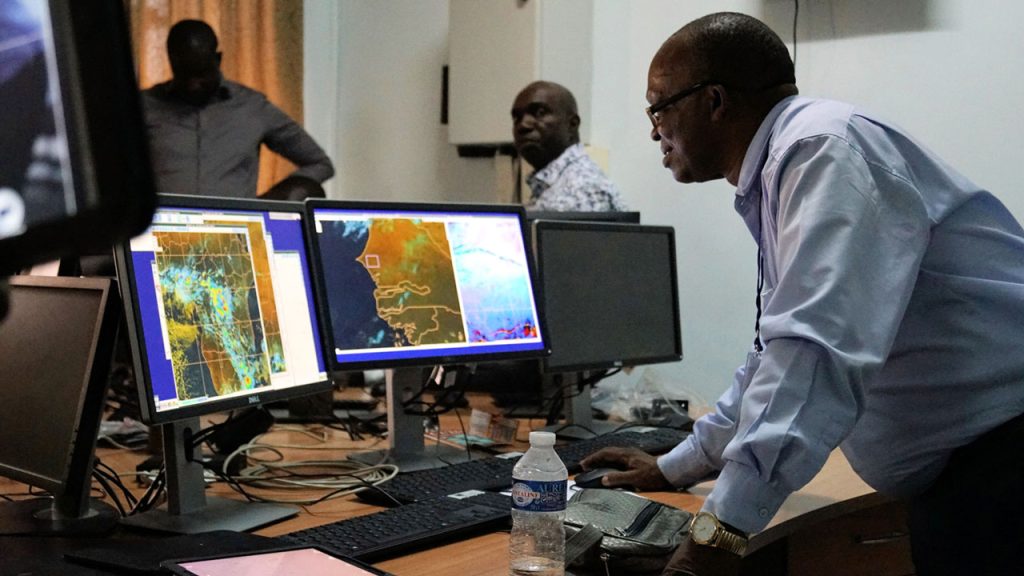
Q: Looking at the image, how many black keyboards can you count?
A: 3